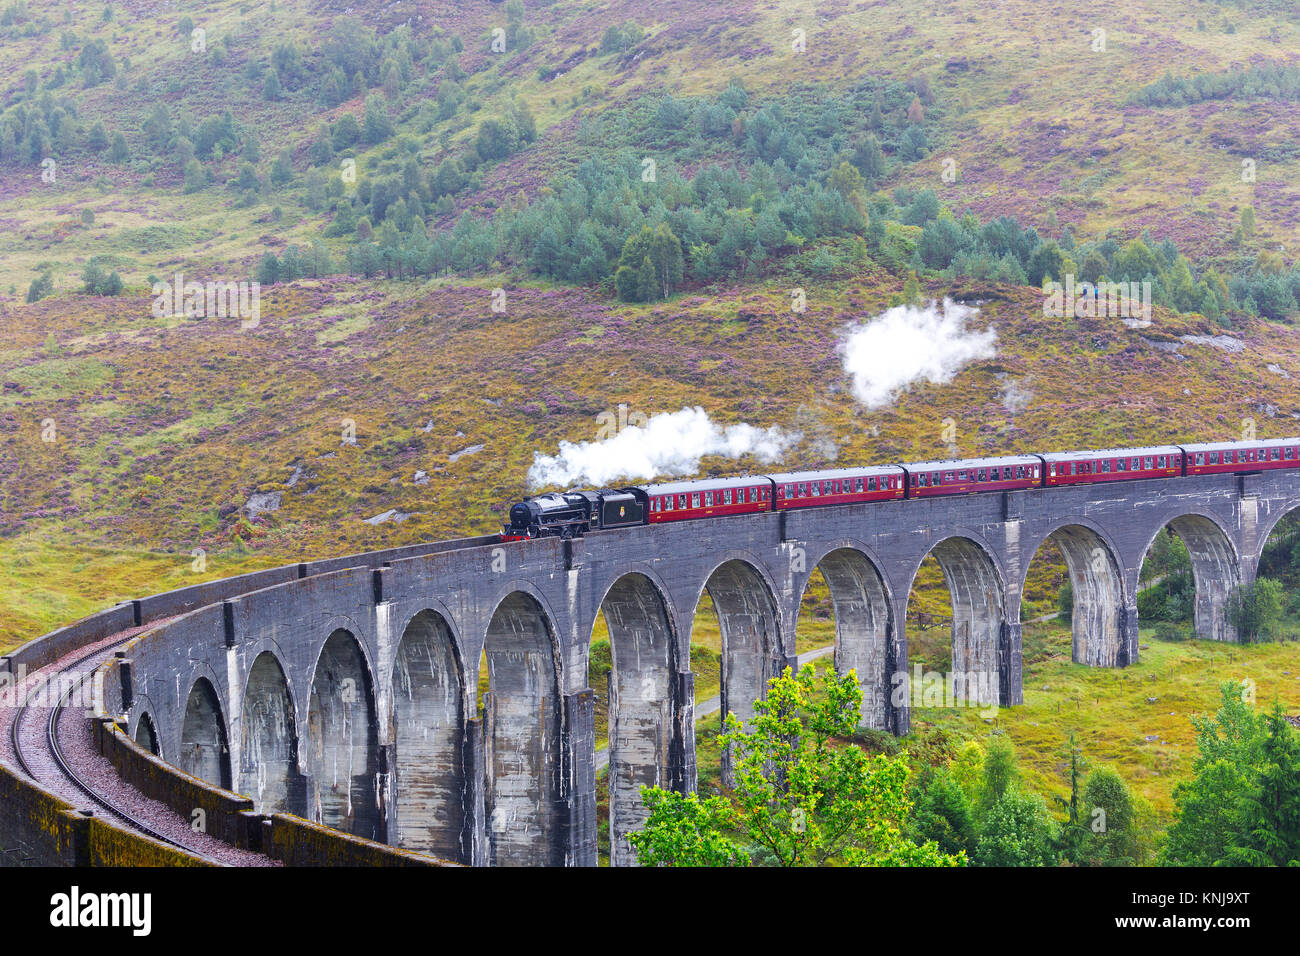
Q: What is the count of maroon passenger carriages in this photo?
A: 5